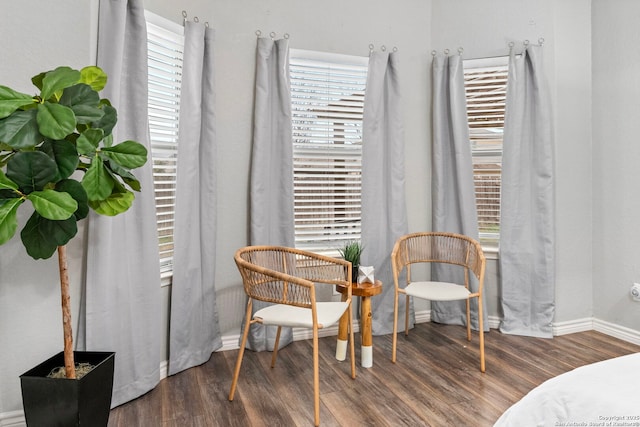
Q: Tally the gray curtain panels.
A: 6